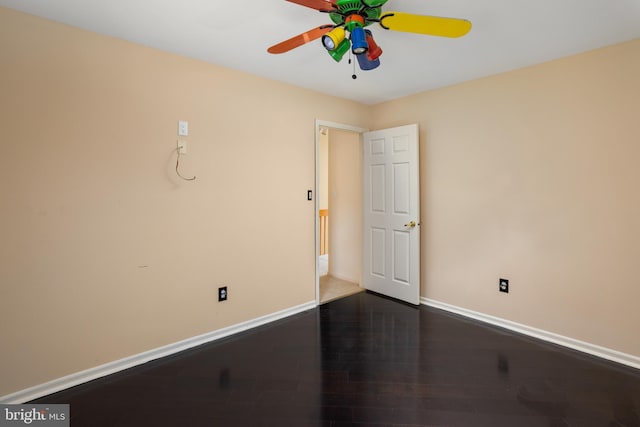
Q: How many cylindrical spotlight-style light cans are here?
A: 4